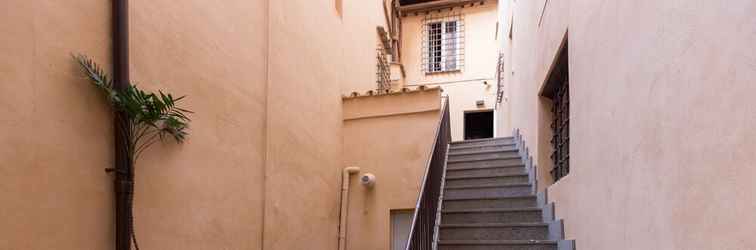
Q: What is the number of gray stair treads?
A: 11